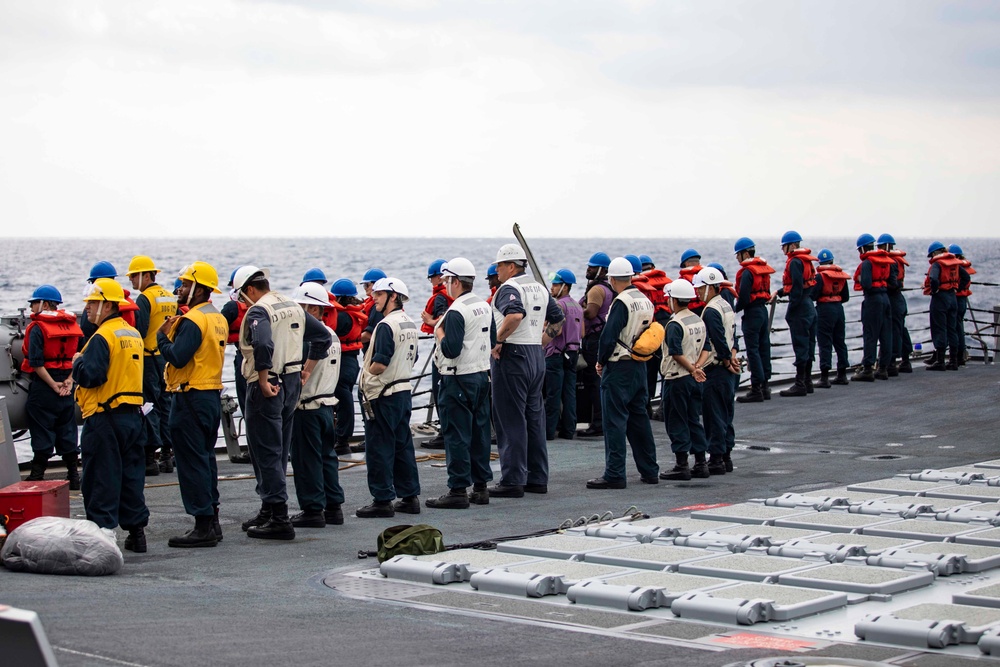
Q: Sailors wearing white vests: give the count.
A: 8